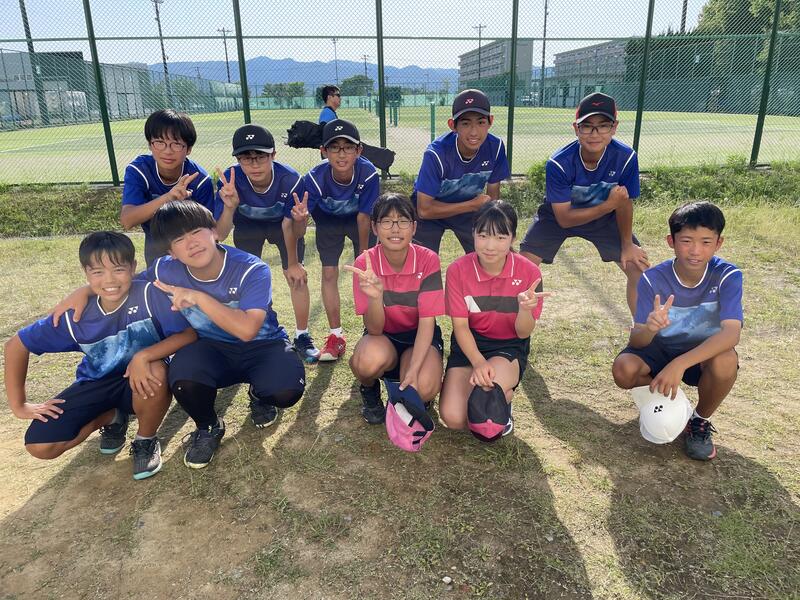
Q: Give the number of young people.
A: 10